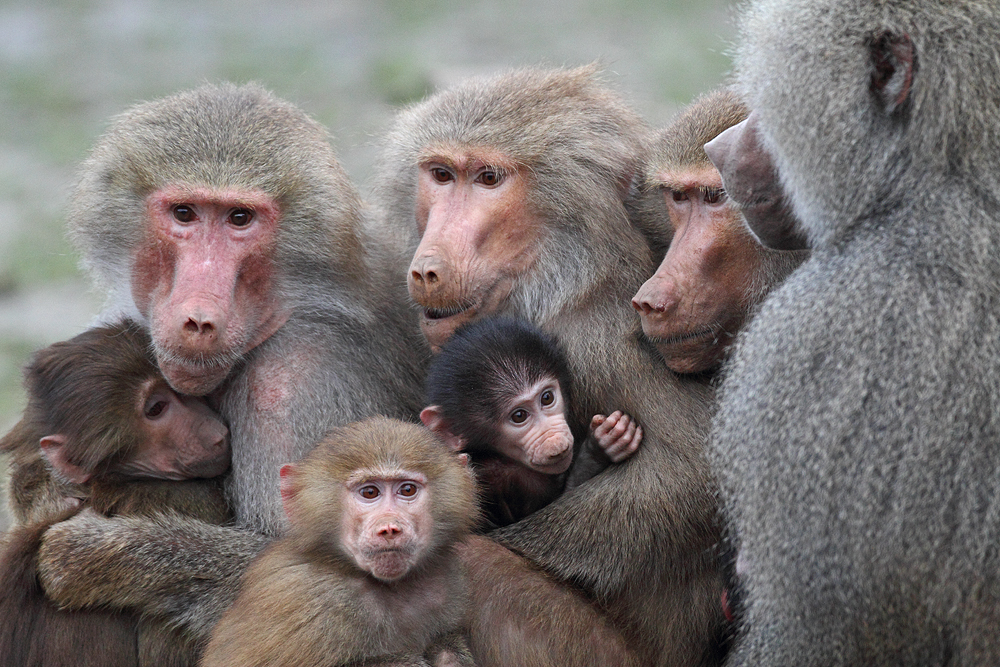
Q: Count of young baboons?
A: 3